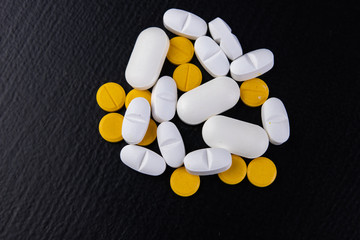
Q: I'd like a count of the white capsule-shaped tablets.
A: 13